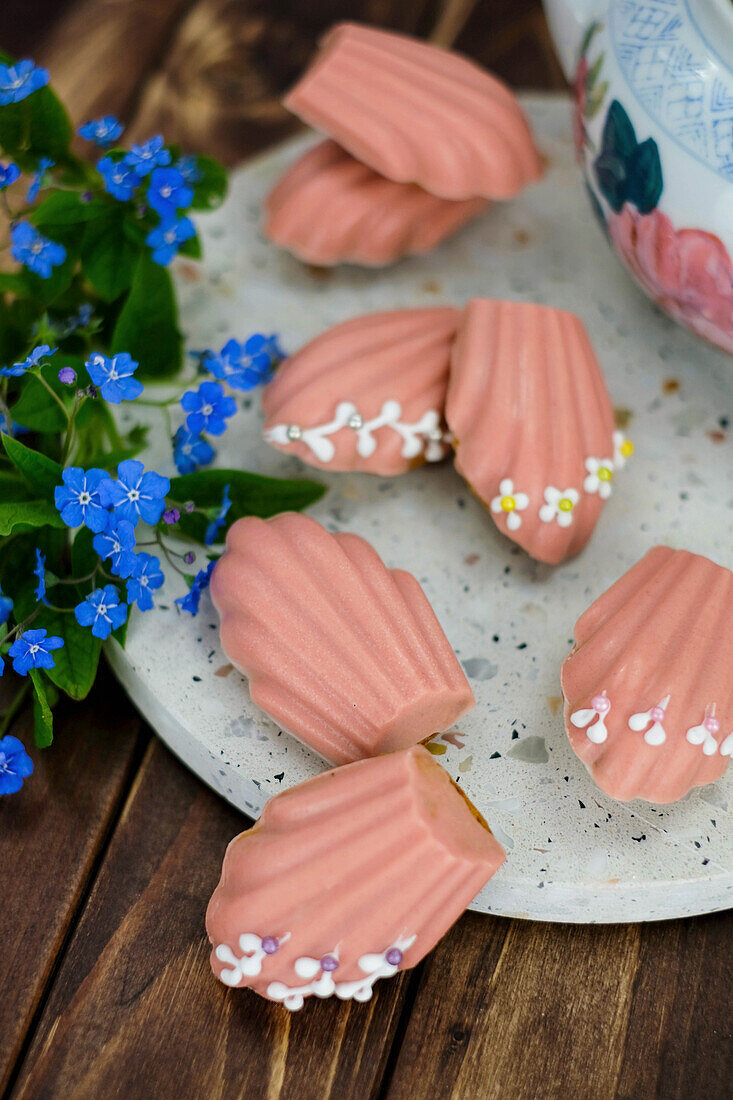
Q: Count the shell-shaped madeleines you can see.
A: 7